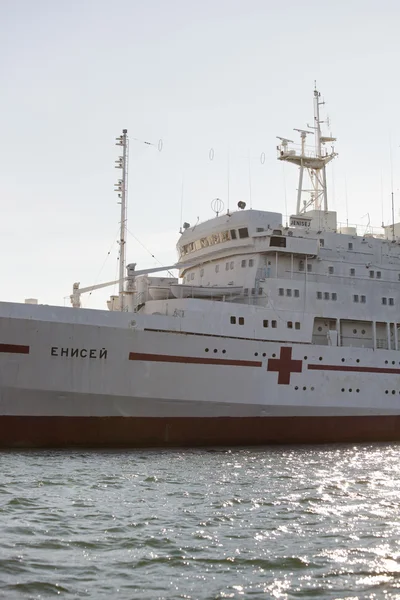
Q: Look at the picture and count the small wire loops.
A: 3